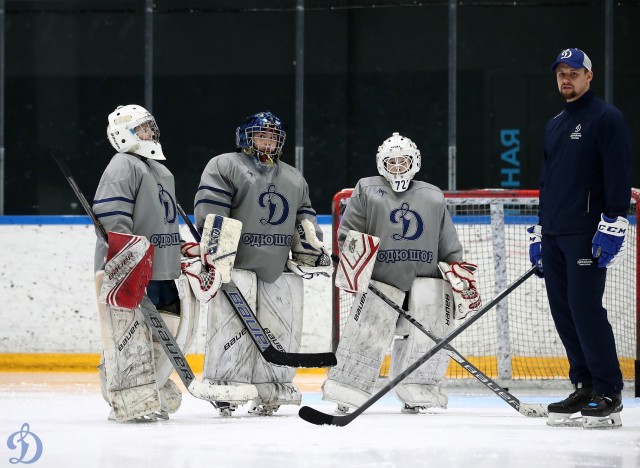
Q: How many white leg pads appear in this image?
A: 6